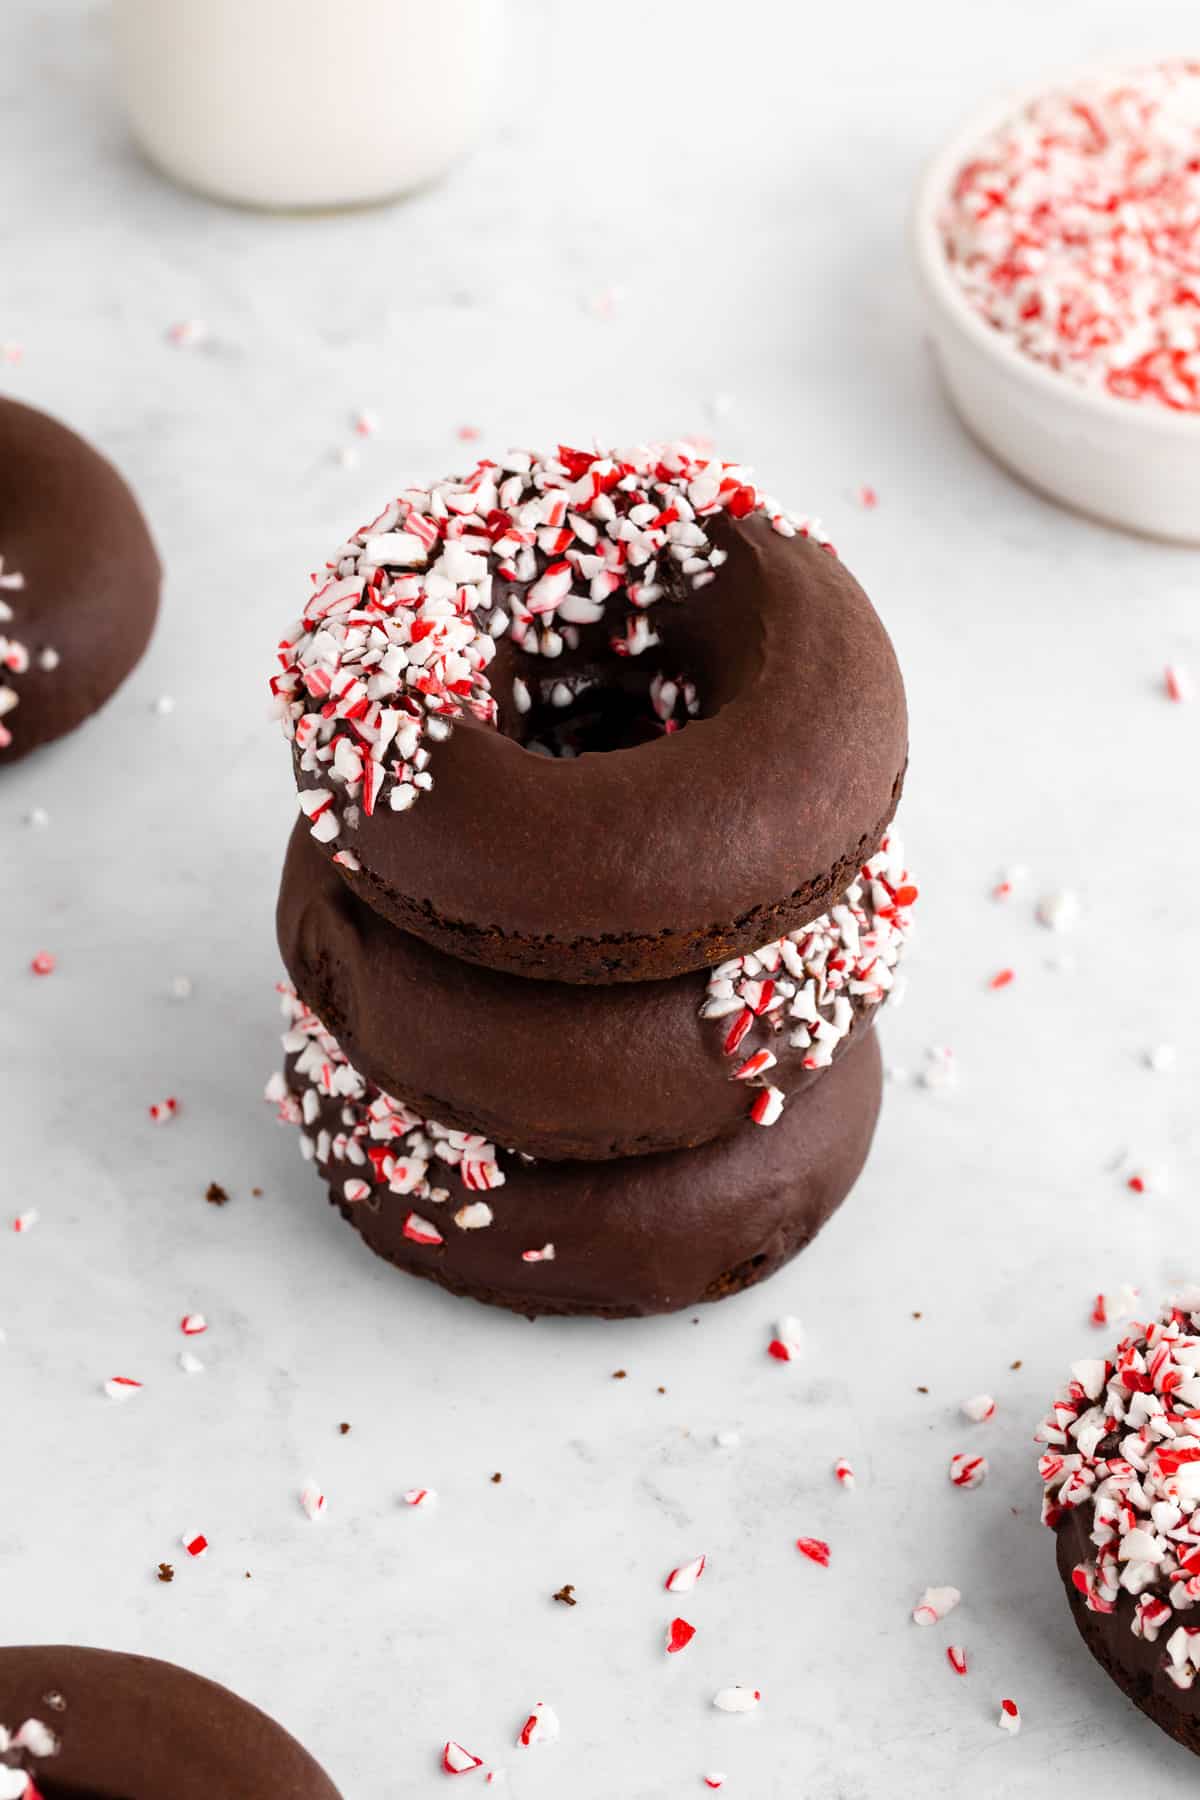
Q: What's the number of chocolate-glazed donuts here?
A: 6